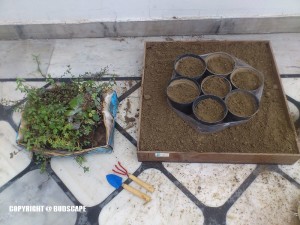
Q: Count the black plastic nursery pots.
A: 7